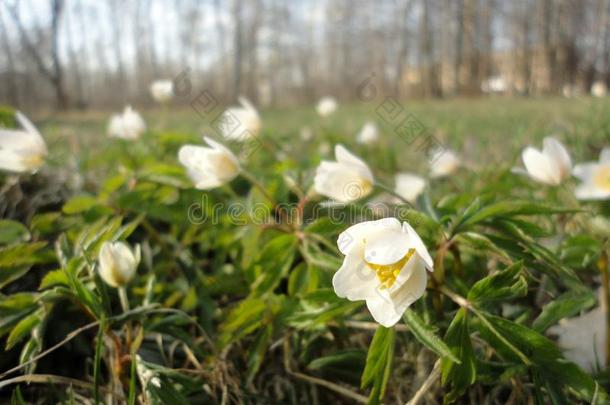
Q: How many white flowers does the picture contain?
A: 14